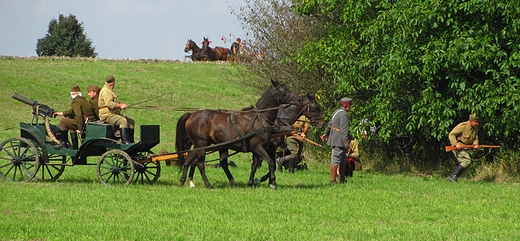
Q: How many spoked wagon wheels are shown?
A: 4